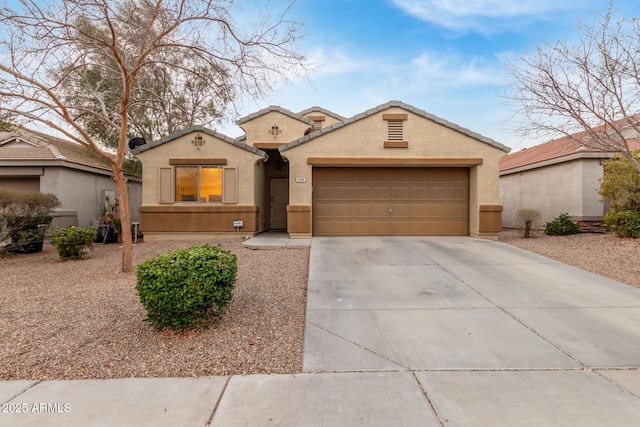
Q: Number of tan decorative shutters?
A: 2